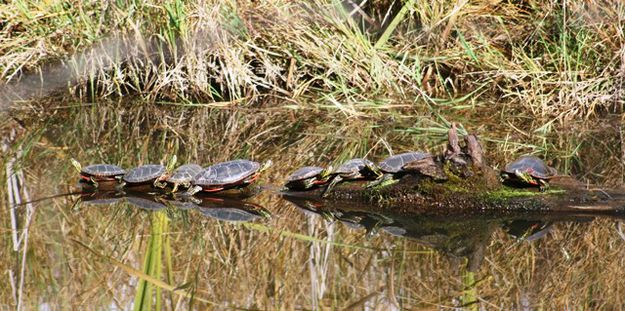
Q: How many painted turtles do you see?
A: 8